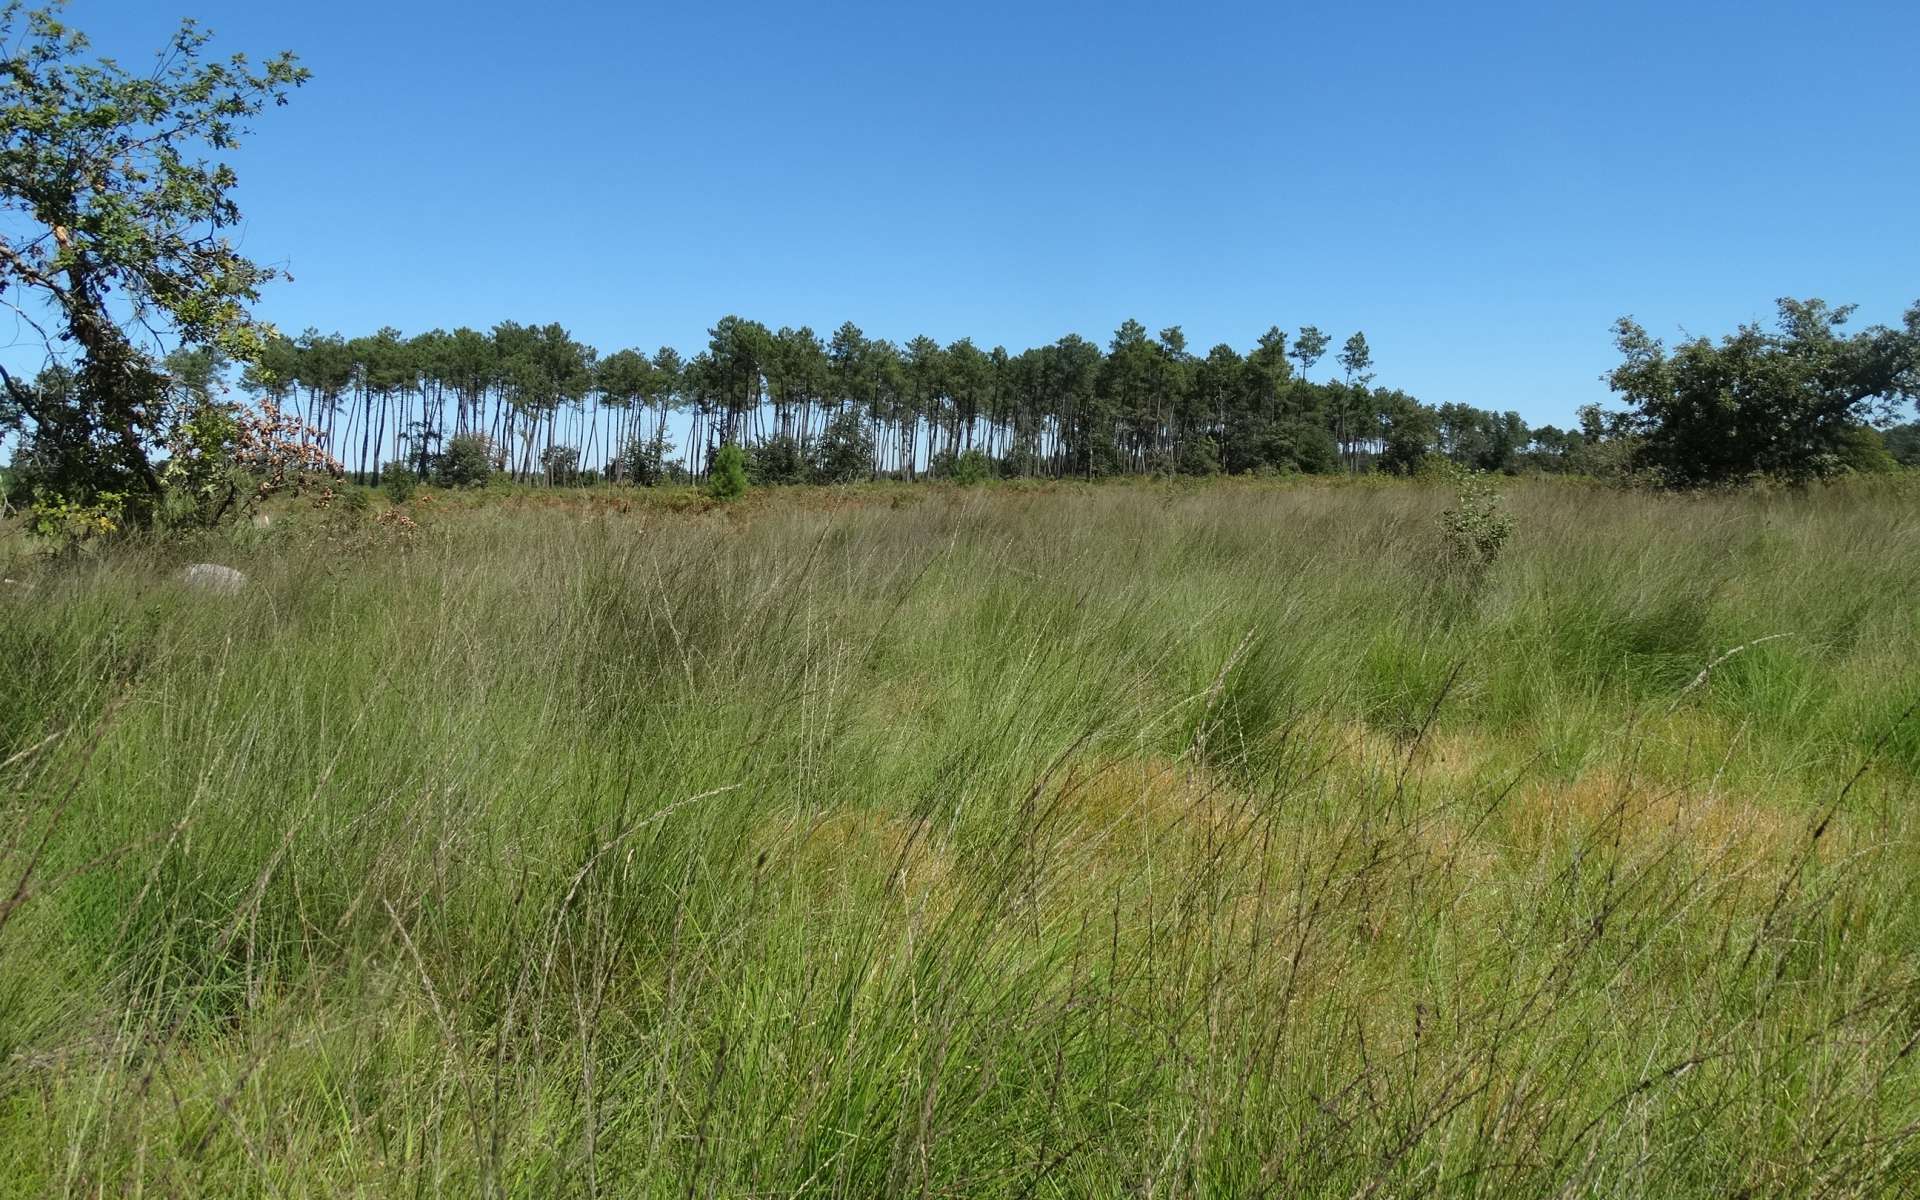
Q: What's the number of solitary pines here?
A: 1